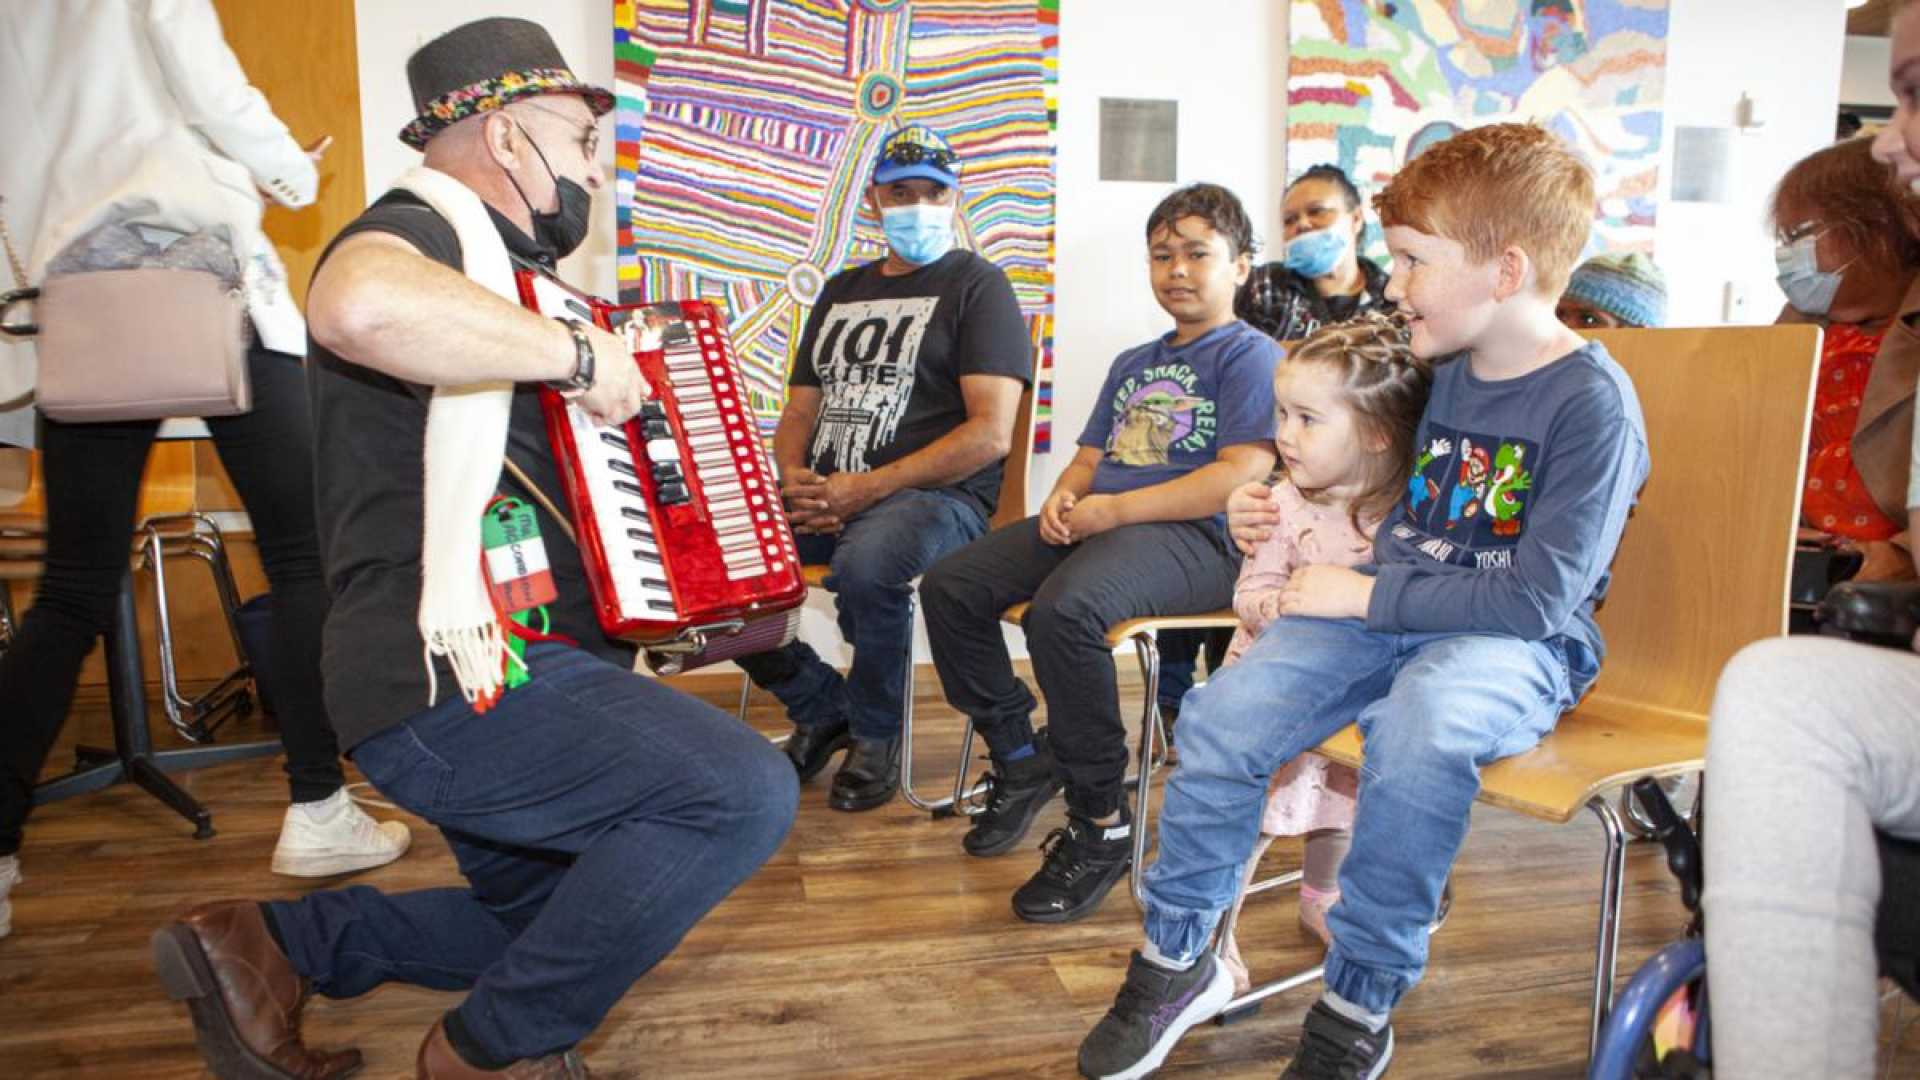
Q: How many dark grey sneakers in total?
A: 2